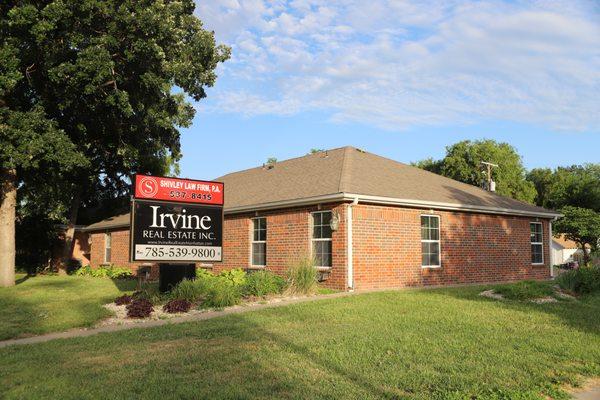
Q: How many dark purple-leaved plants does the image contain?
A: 3